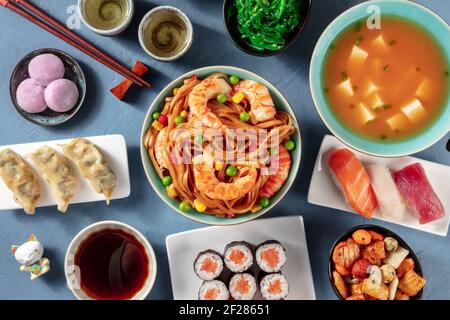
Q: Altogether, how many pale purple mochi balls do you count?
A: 3